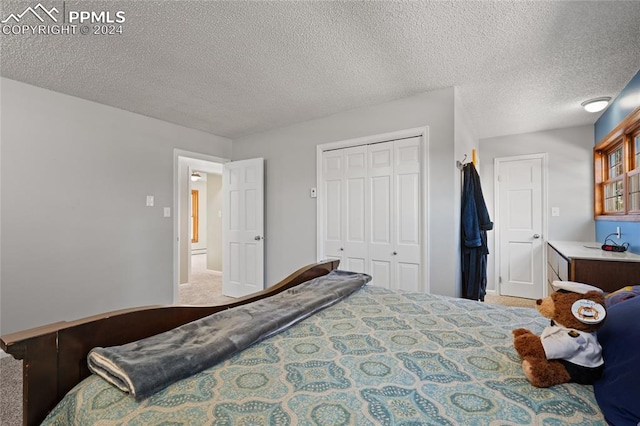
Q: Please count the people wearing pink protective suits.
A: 0